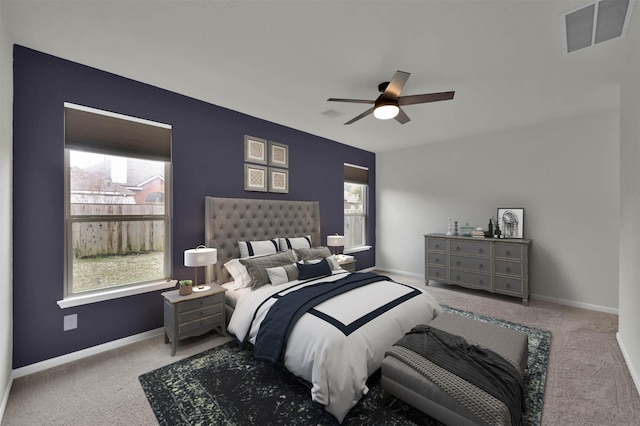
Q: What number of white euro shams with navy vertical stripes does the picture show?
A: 2